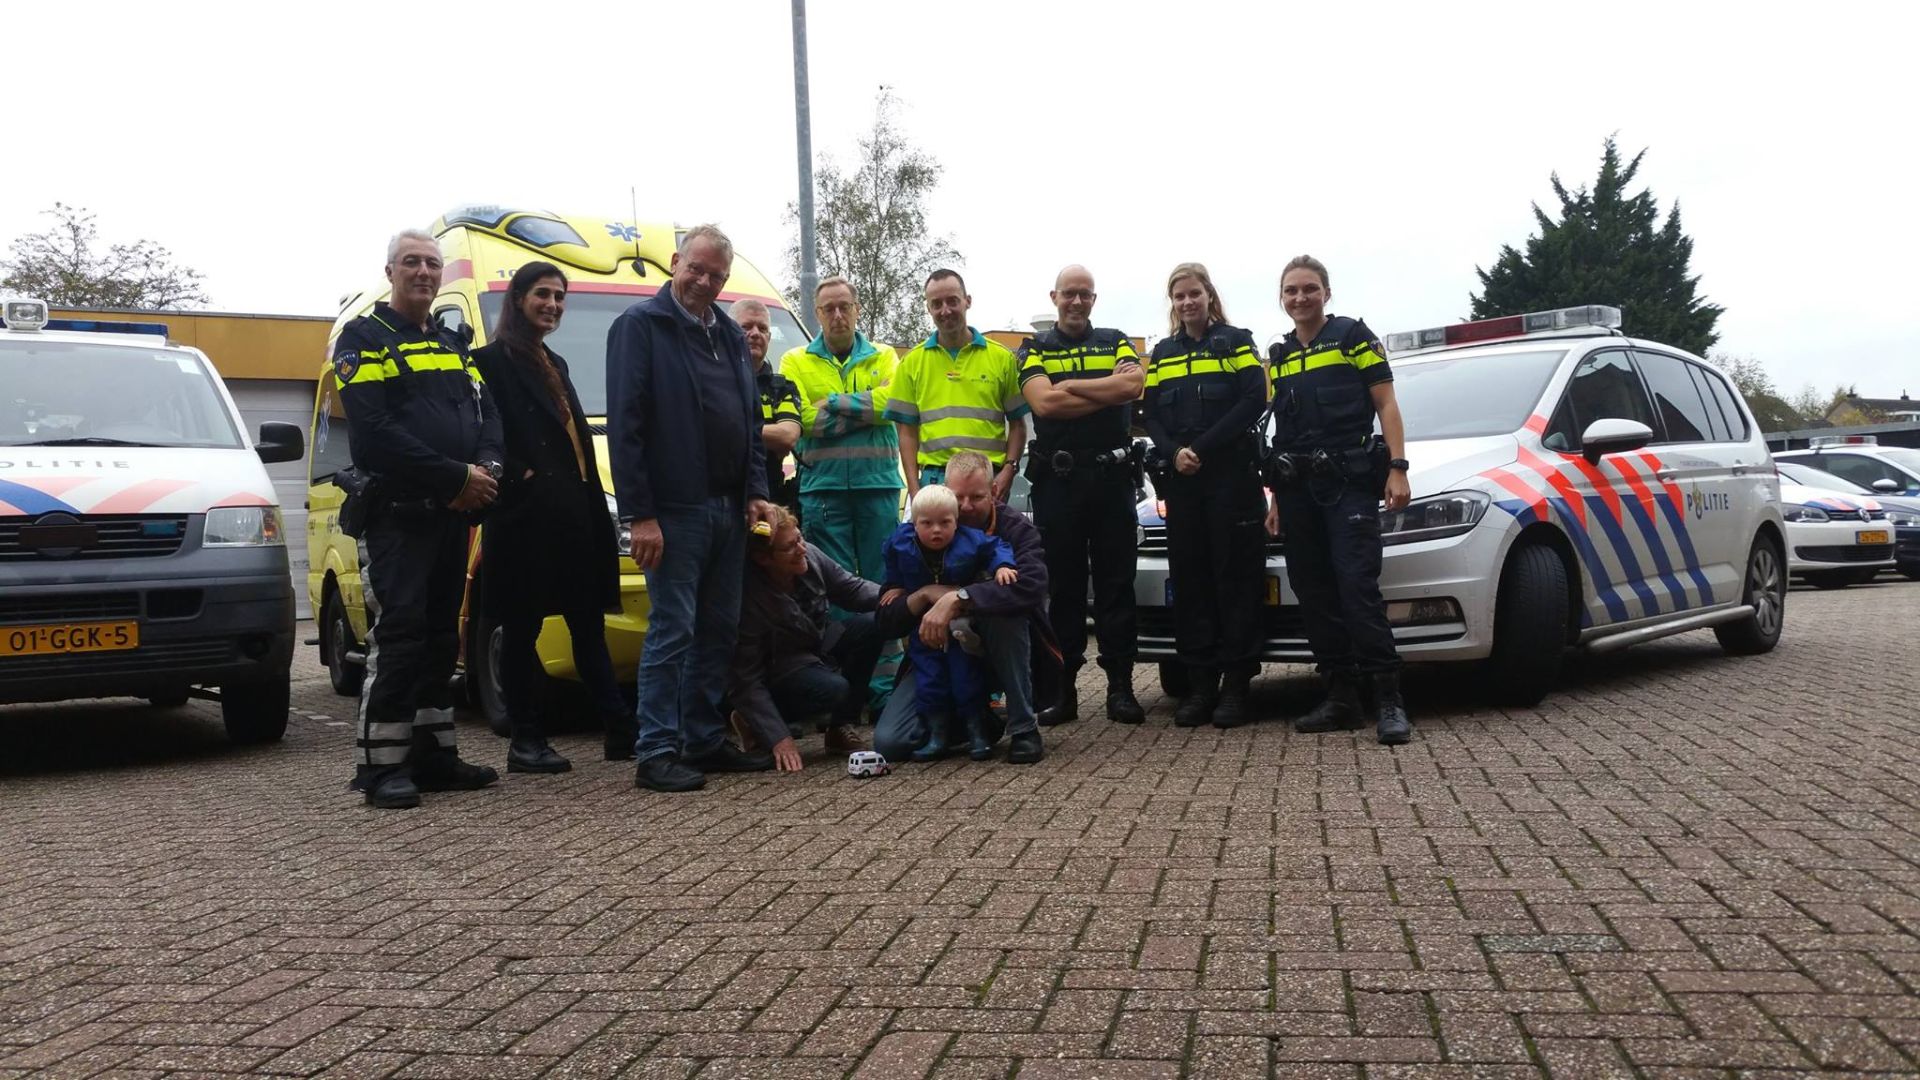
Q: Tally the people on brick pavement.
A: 12